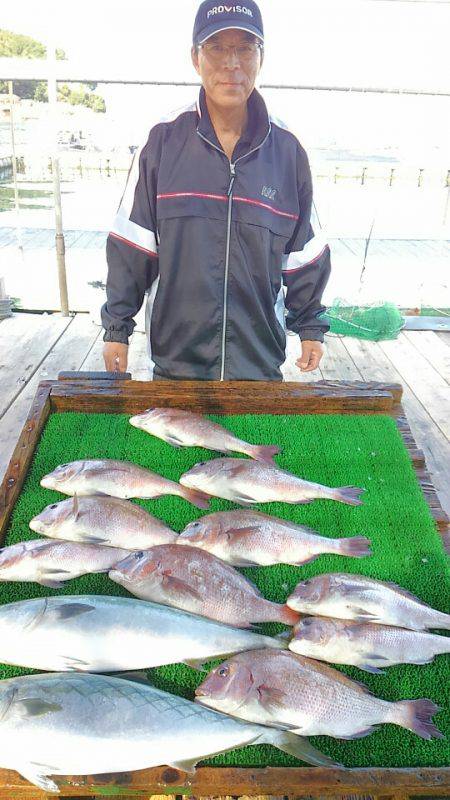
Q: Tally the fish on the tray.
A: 12